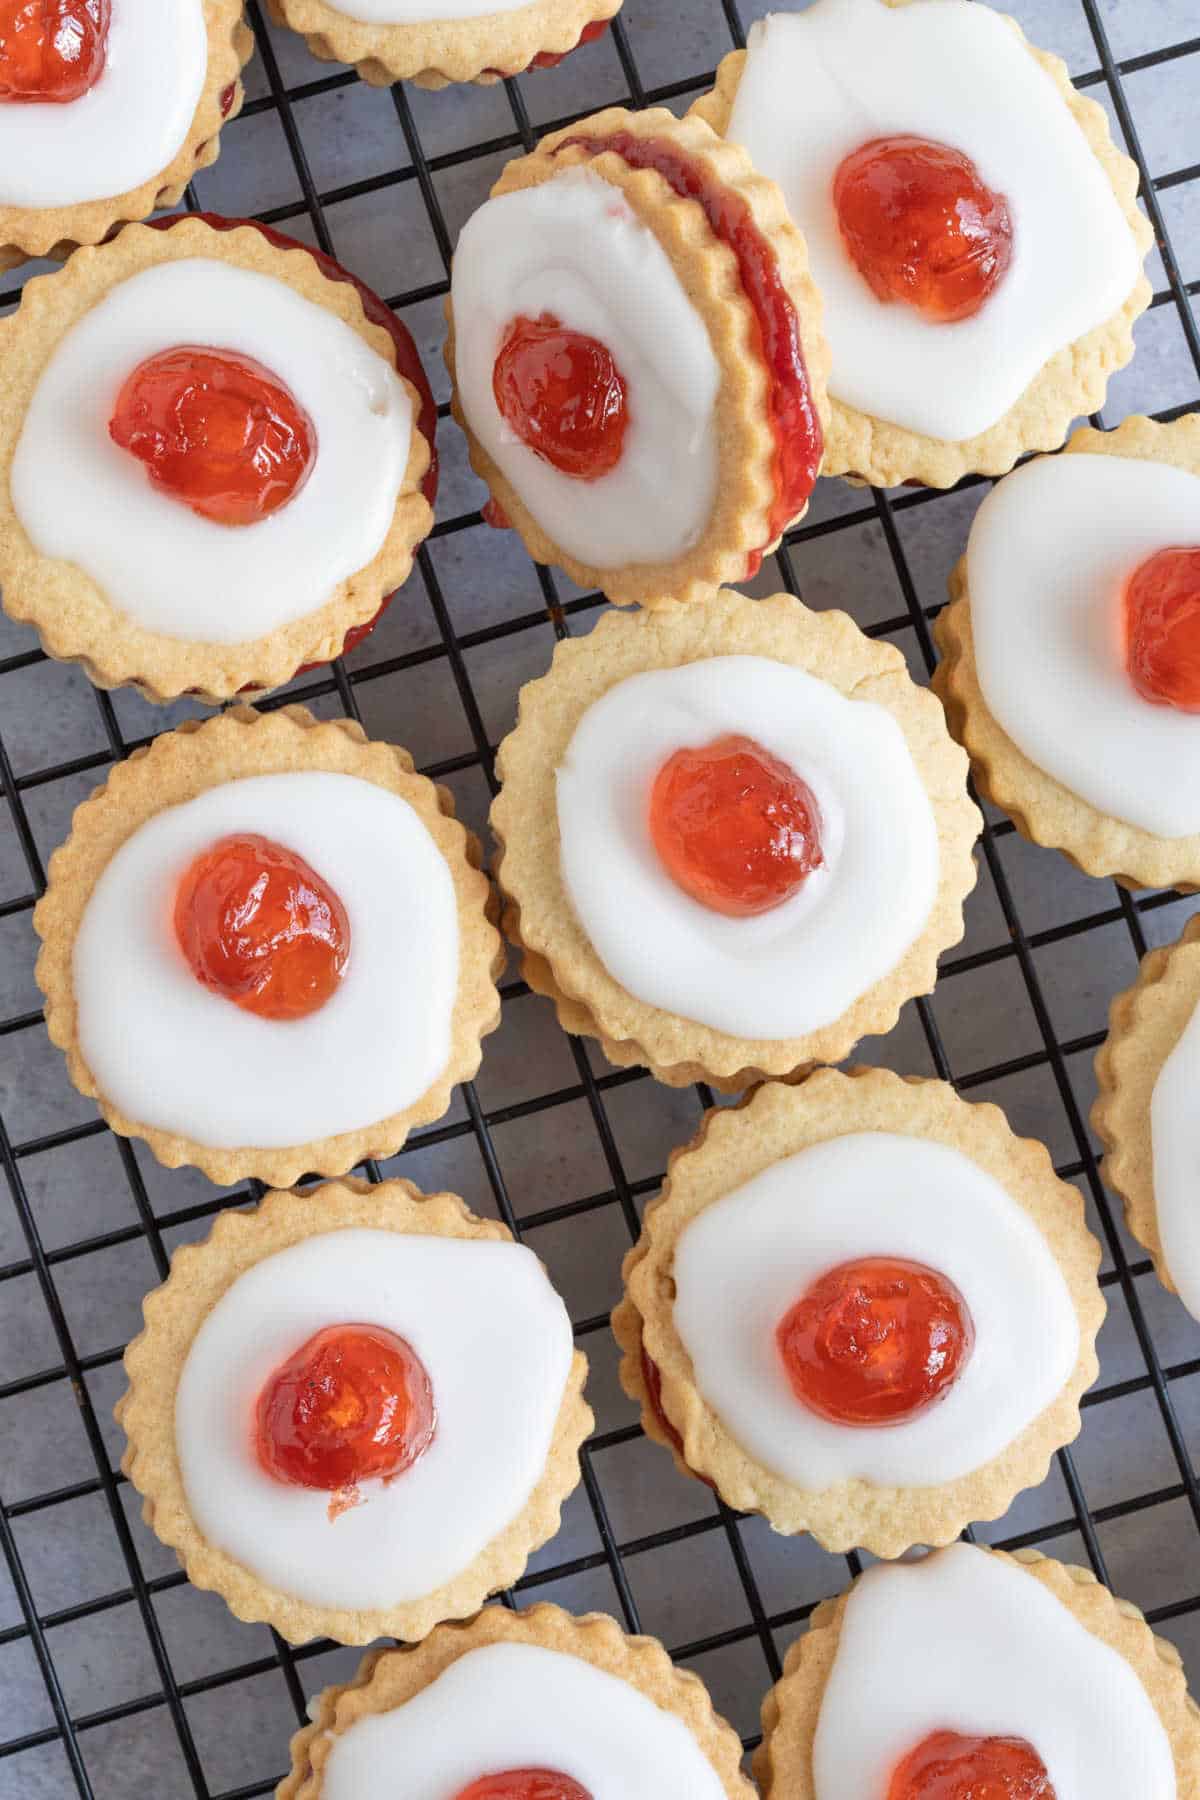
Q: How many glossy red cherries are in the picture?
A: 11